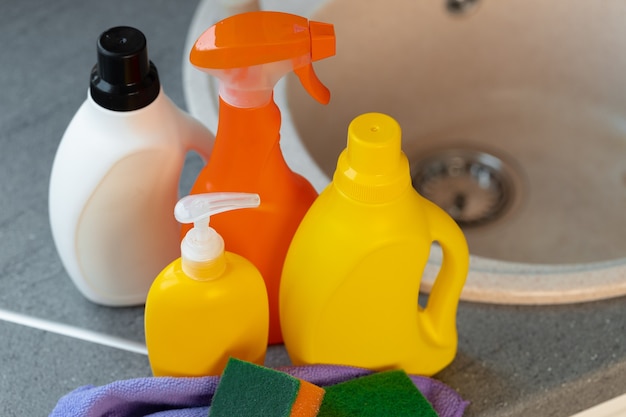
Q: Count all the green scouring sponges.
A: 2